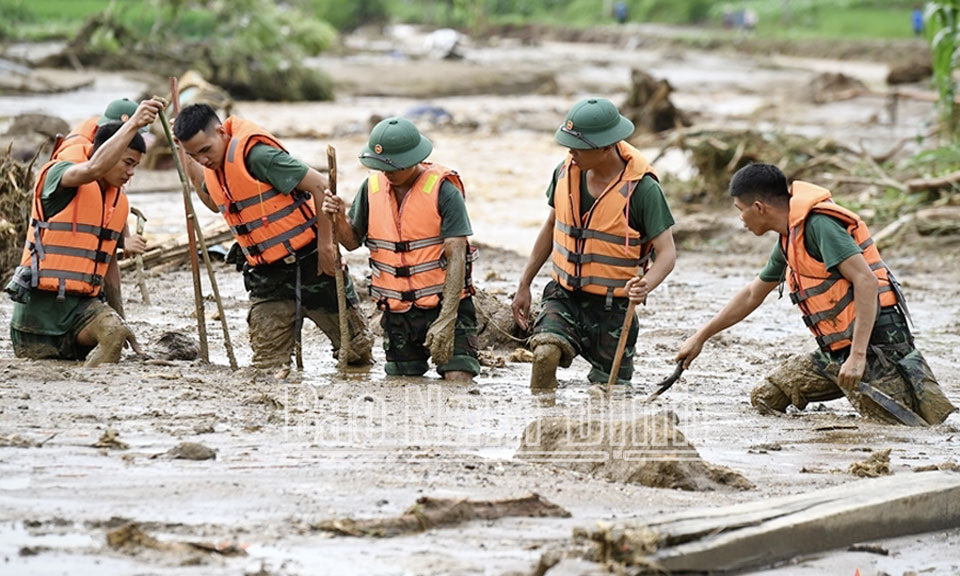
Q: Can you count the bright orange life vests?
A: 6